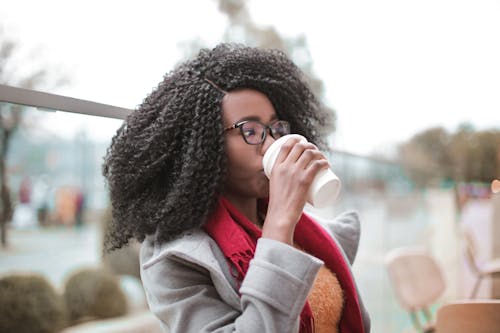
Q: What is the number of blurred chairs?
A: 3